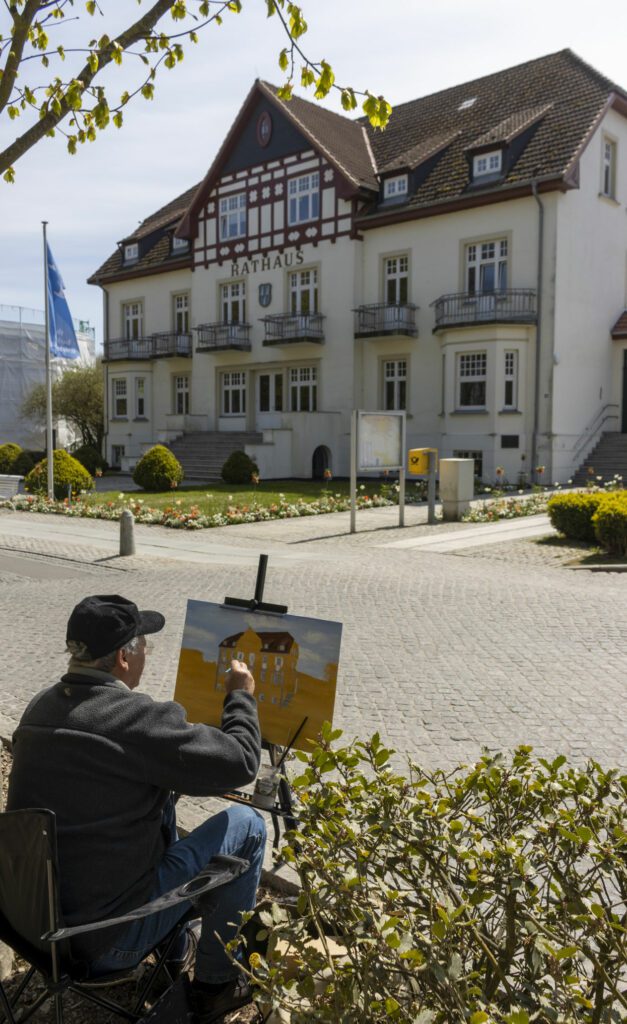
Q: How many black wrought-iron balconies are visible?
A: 6